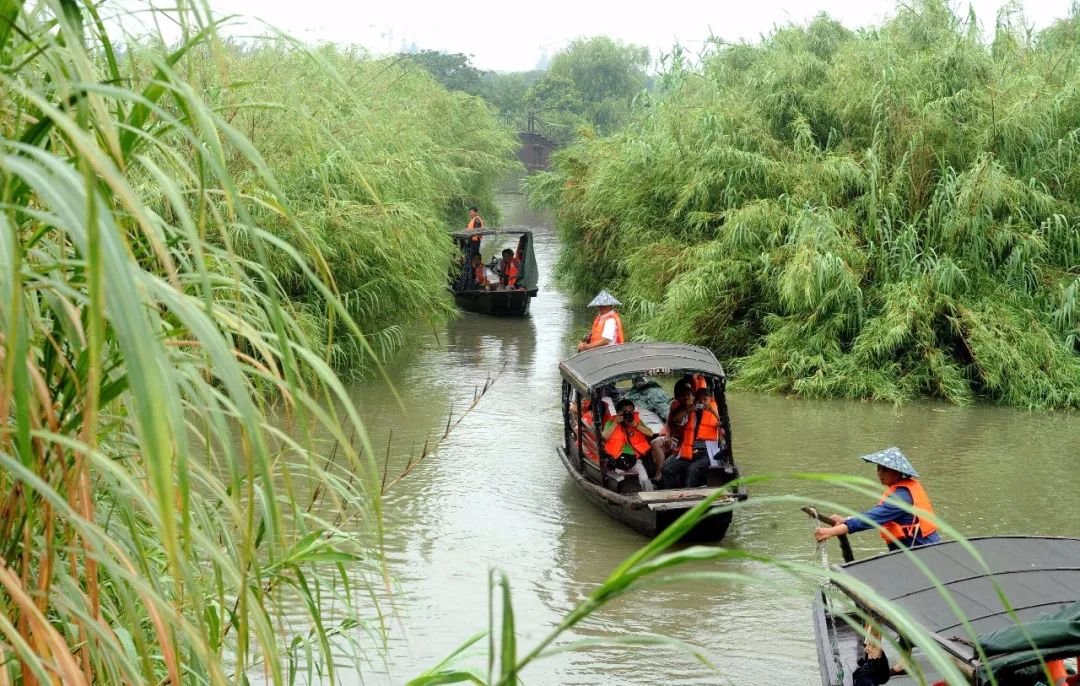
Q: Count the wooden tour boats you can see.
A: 3